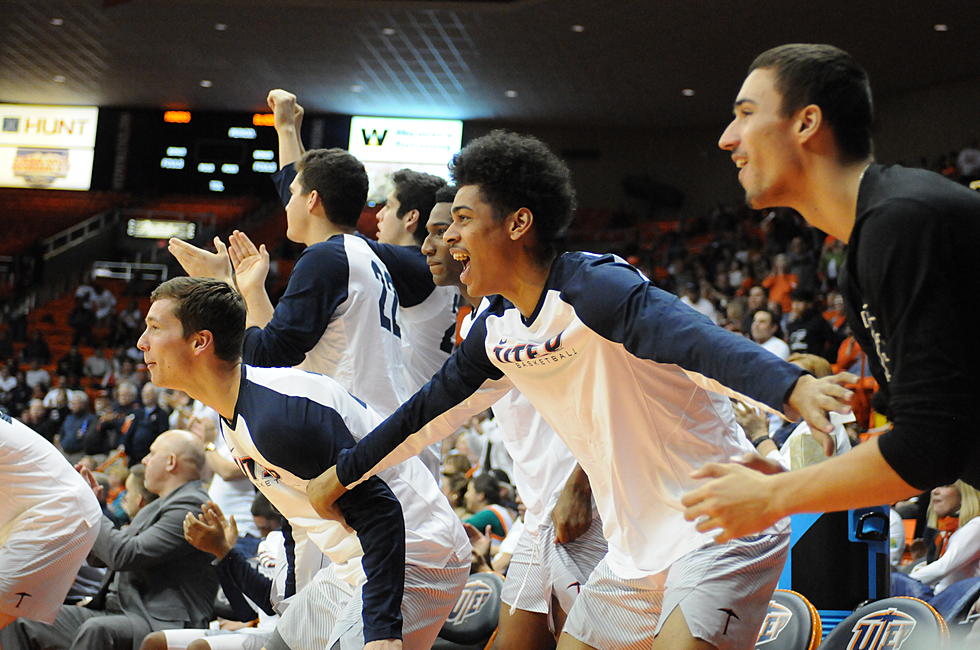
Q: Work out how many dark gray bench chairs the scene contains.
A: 3